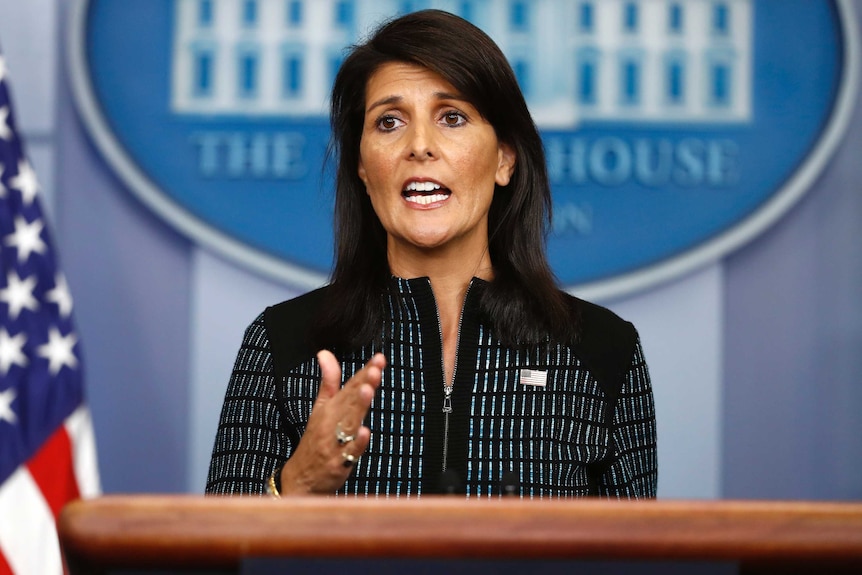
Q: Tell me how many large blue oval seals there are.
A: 1